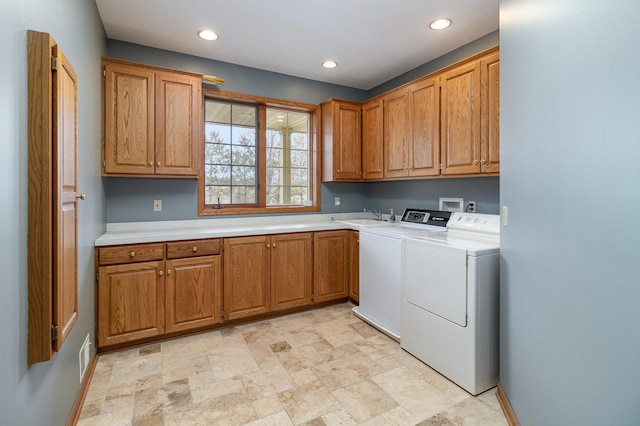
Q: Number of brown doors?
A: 15